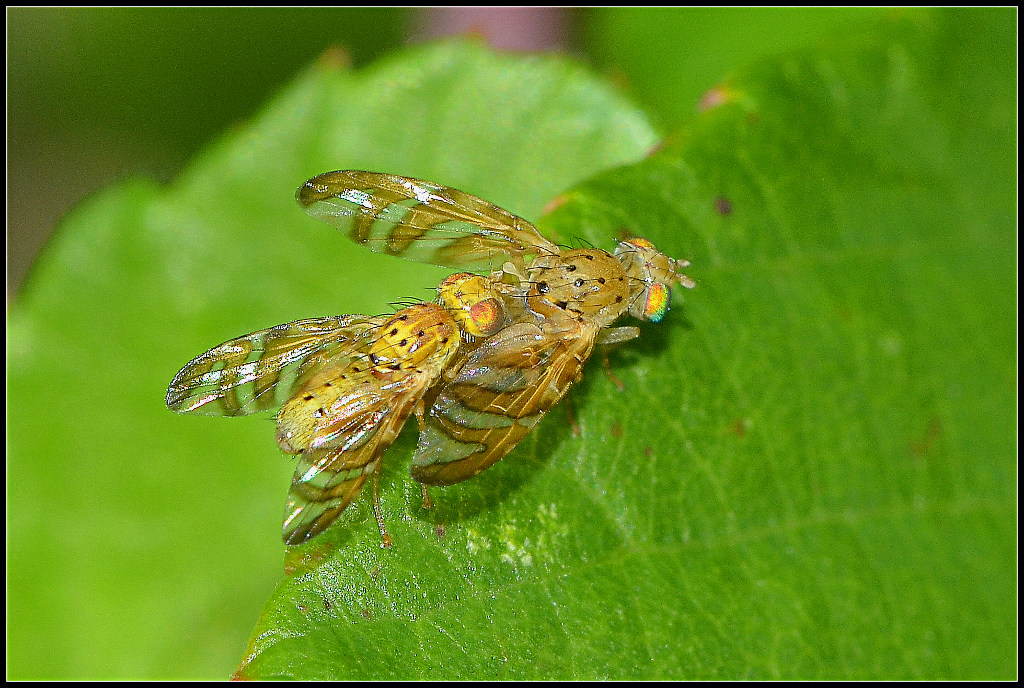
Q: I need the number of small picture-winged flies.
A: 2